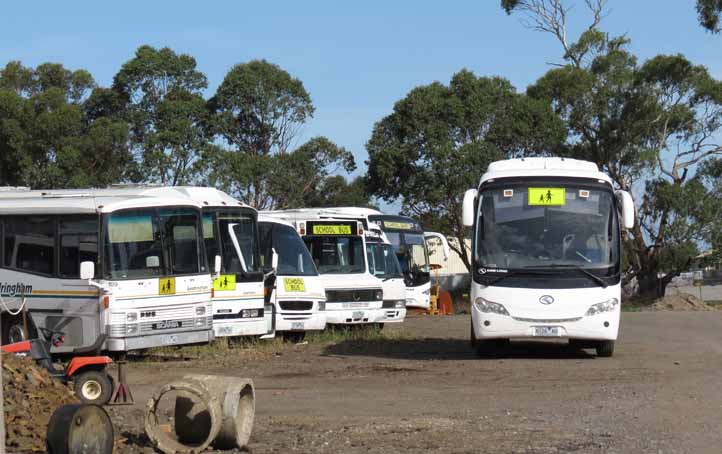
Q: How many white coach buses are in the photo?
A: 7